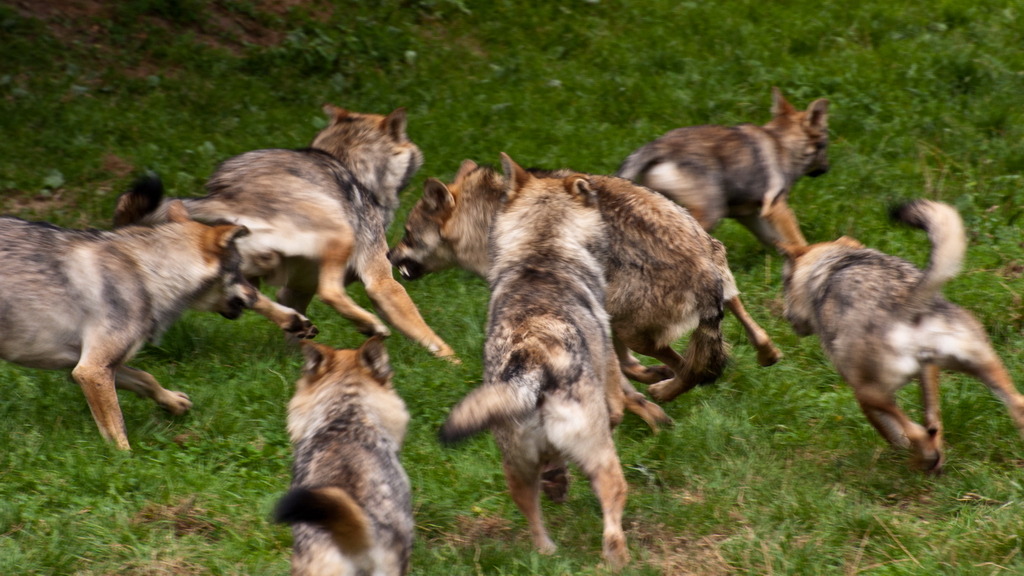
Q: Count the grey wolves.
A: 7